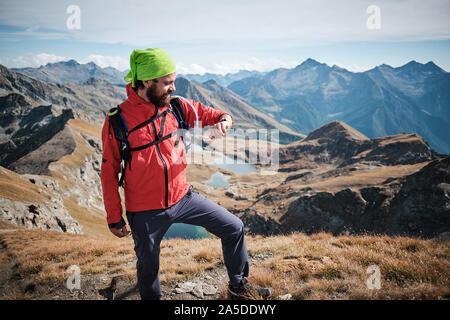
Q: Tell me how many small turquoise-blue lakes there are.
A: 3